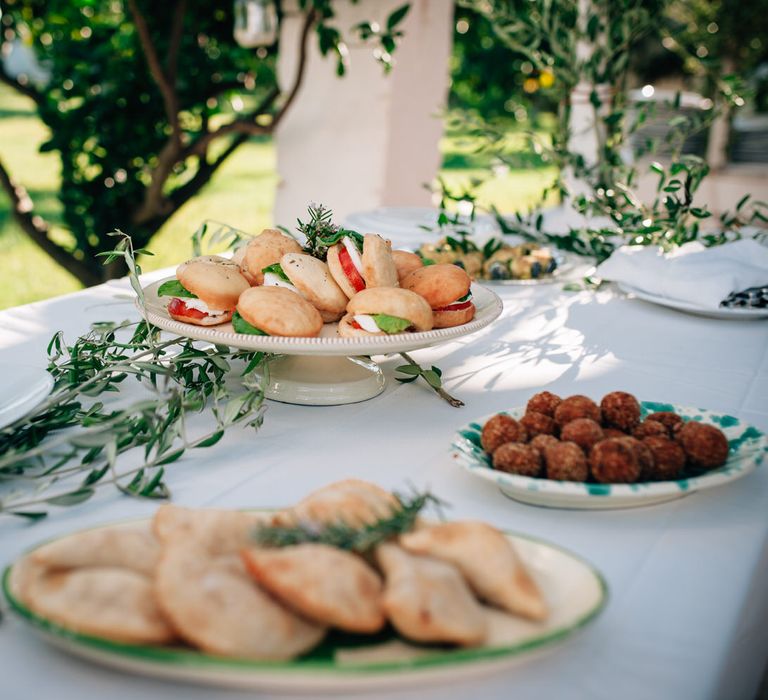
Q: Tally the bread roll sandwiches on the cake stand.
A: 8